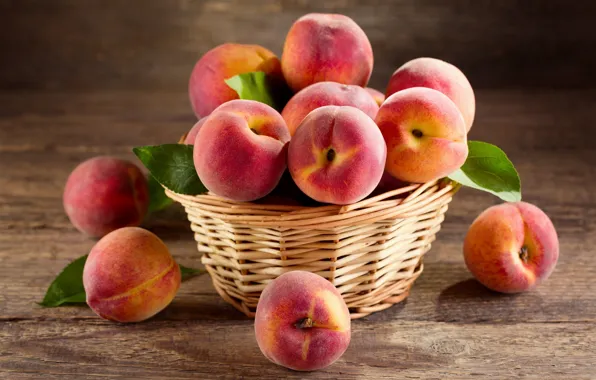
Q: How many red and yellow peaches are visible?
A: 13